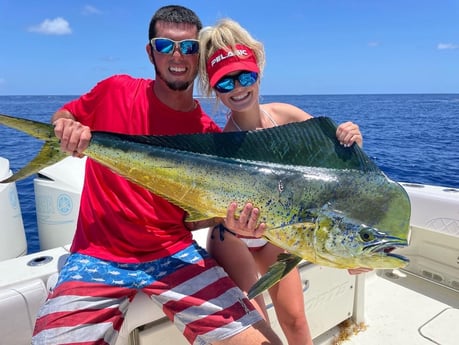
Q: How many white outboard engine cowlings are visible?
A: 2